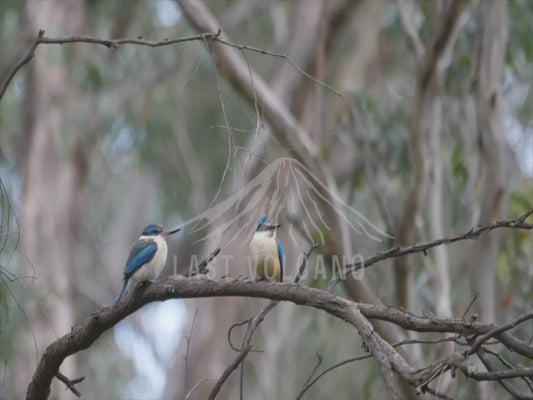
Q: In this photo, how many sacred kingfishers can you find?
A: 2